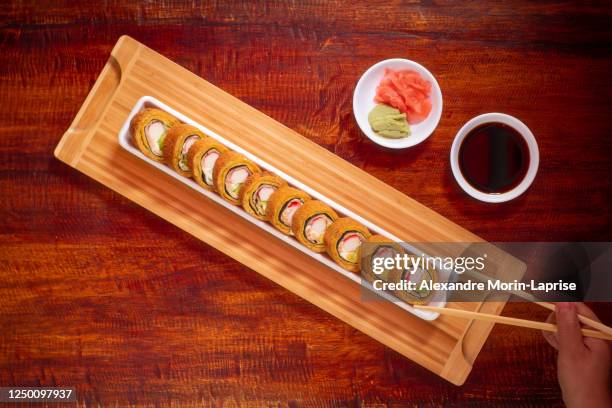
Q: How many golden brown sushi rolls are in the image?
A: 10